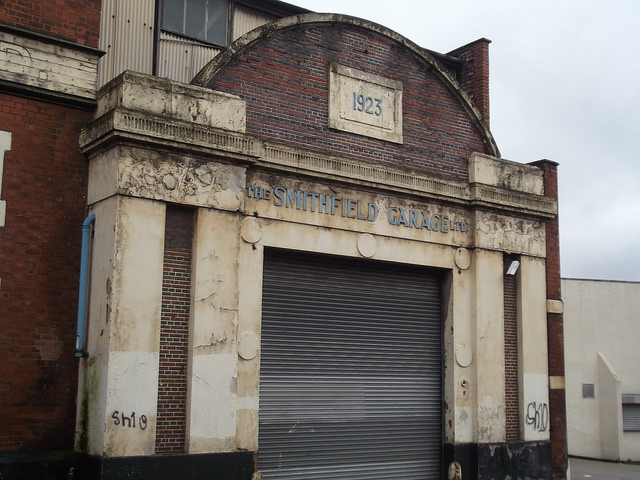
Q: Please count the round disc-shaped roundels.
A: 5